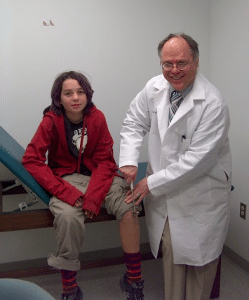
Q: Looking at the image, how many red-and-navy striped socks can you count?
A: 2